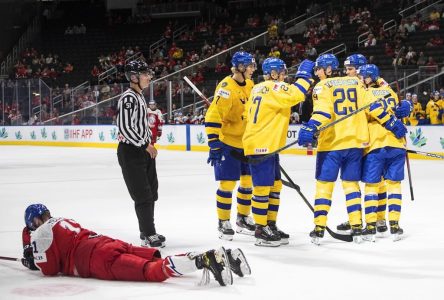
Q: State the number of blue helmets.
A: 6